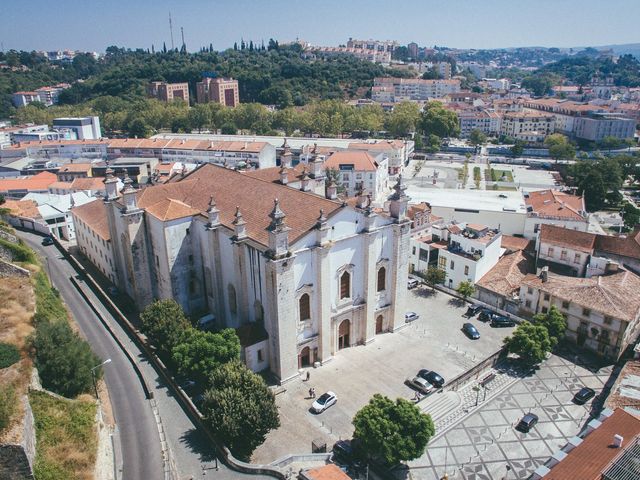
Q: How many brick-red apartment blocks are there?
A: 2